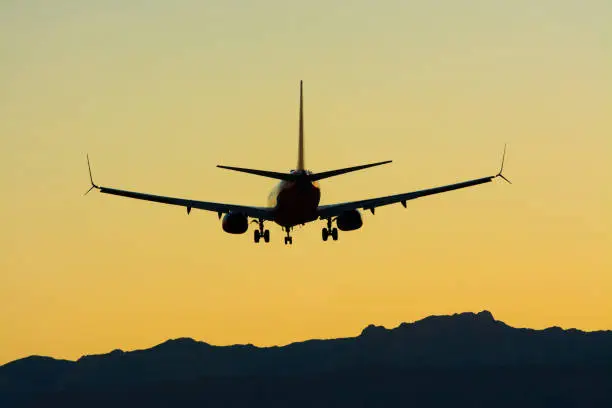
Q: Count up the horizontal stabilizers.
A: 2